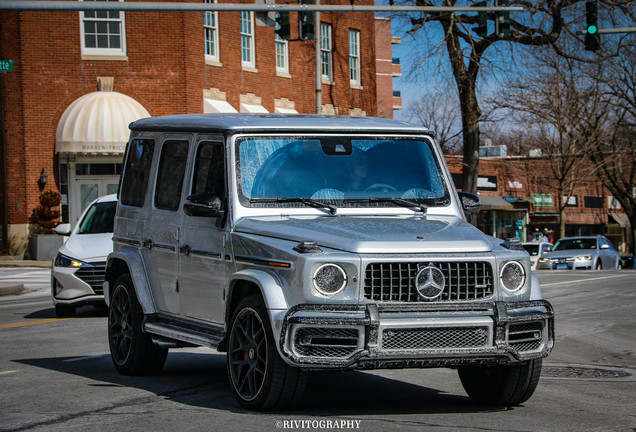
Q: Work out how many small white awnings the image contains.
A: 3